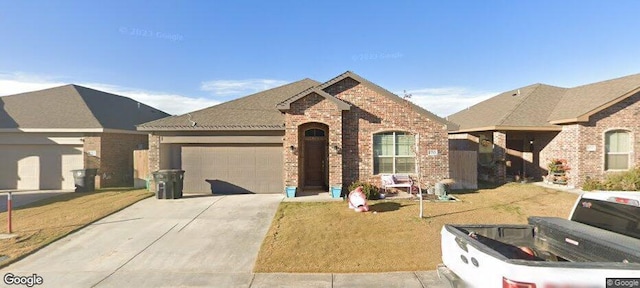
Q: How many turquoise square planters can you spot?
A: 2